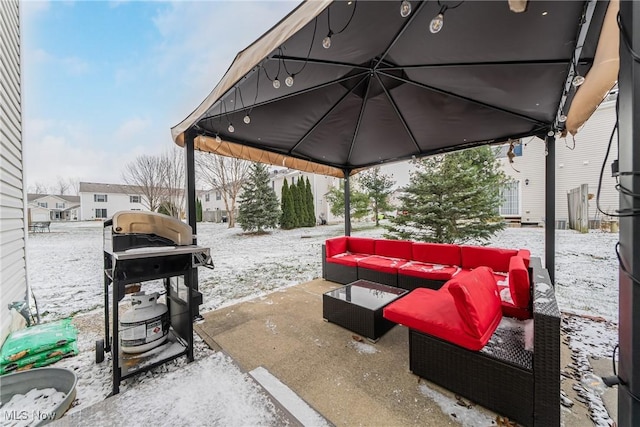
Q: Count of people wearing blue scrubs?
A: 0